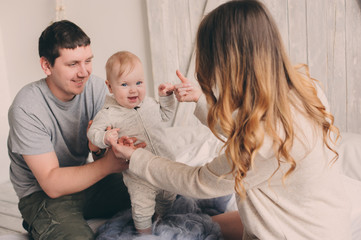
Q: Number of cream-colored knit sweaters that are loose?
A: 1